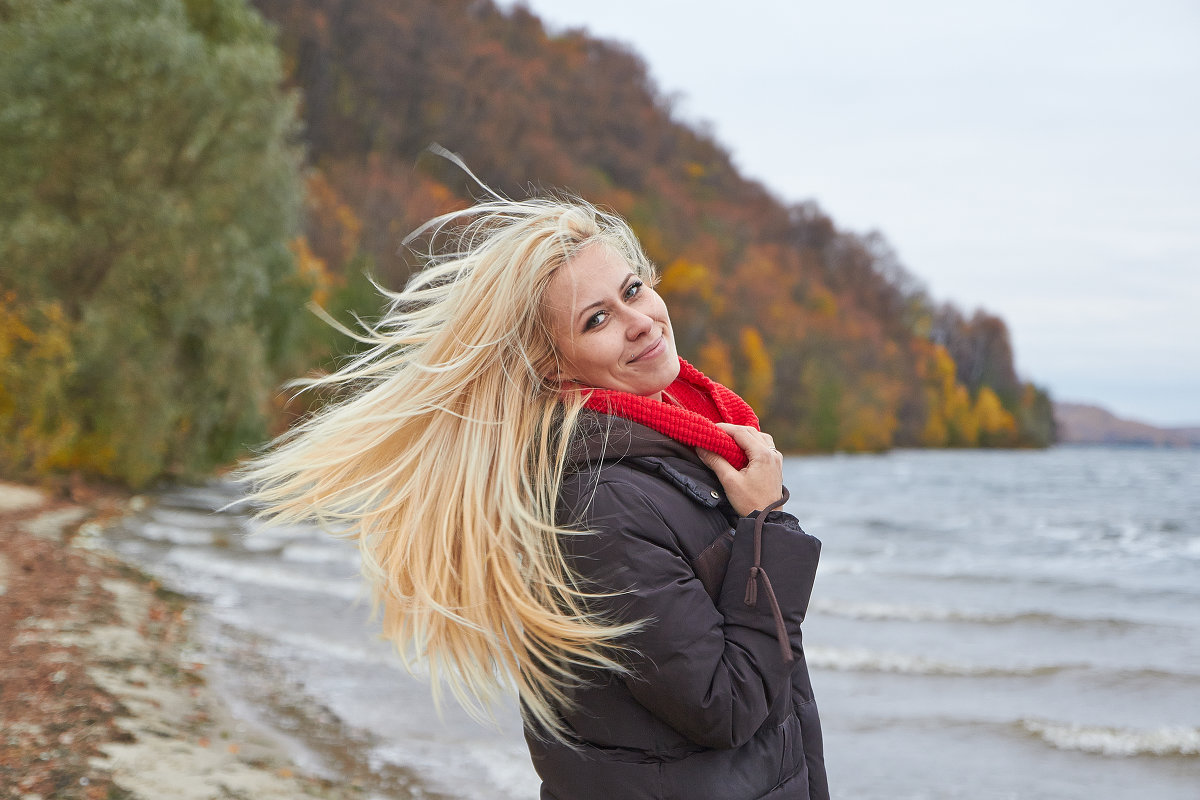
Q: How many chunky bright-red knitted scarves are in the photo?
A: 1